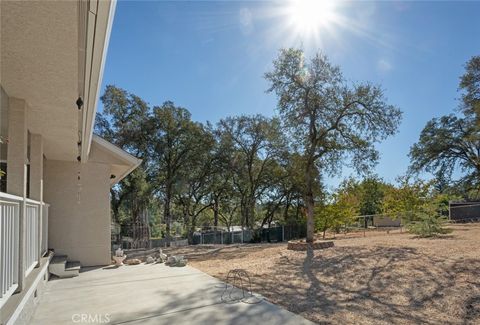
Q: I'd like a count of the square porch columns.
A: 2